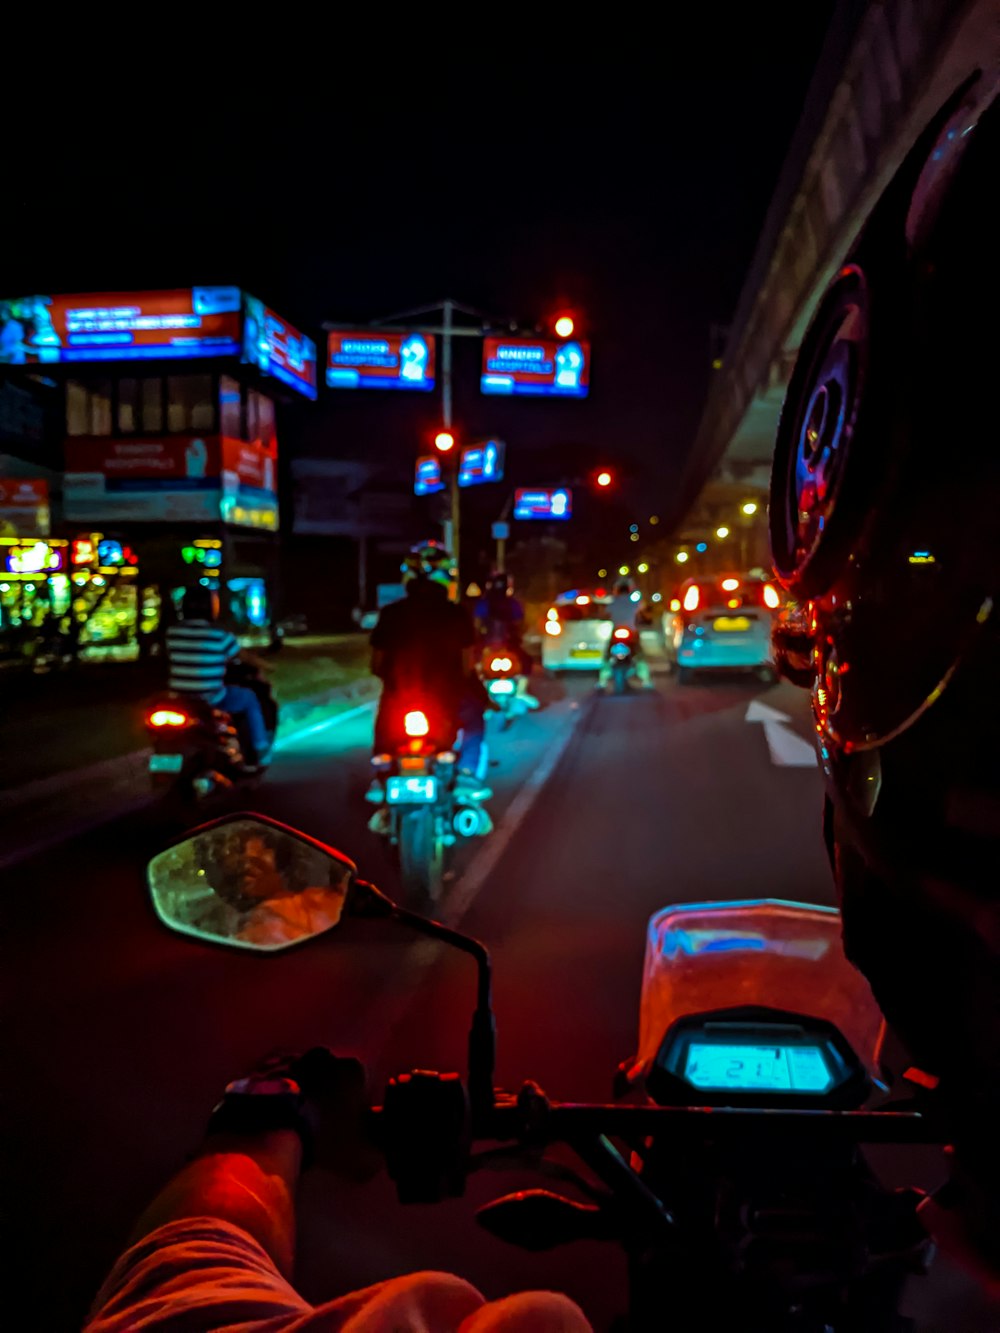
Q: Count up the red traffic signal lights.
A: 3